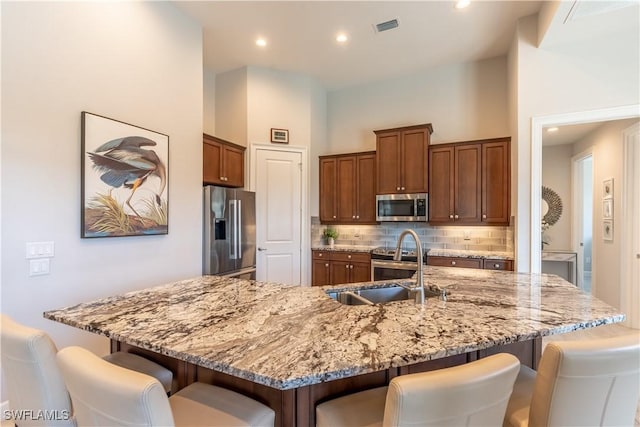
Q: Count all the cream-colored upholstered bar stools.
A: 4